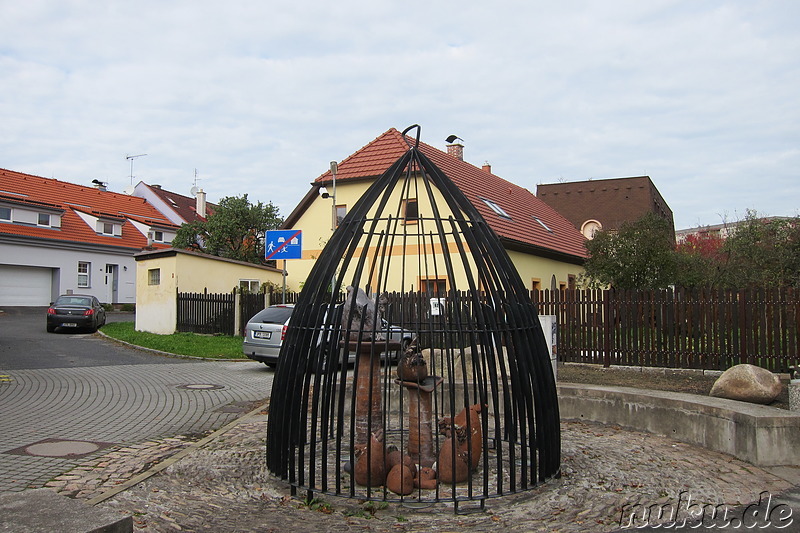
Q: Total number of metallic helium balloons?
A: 0